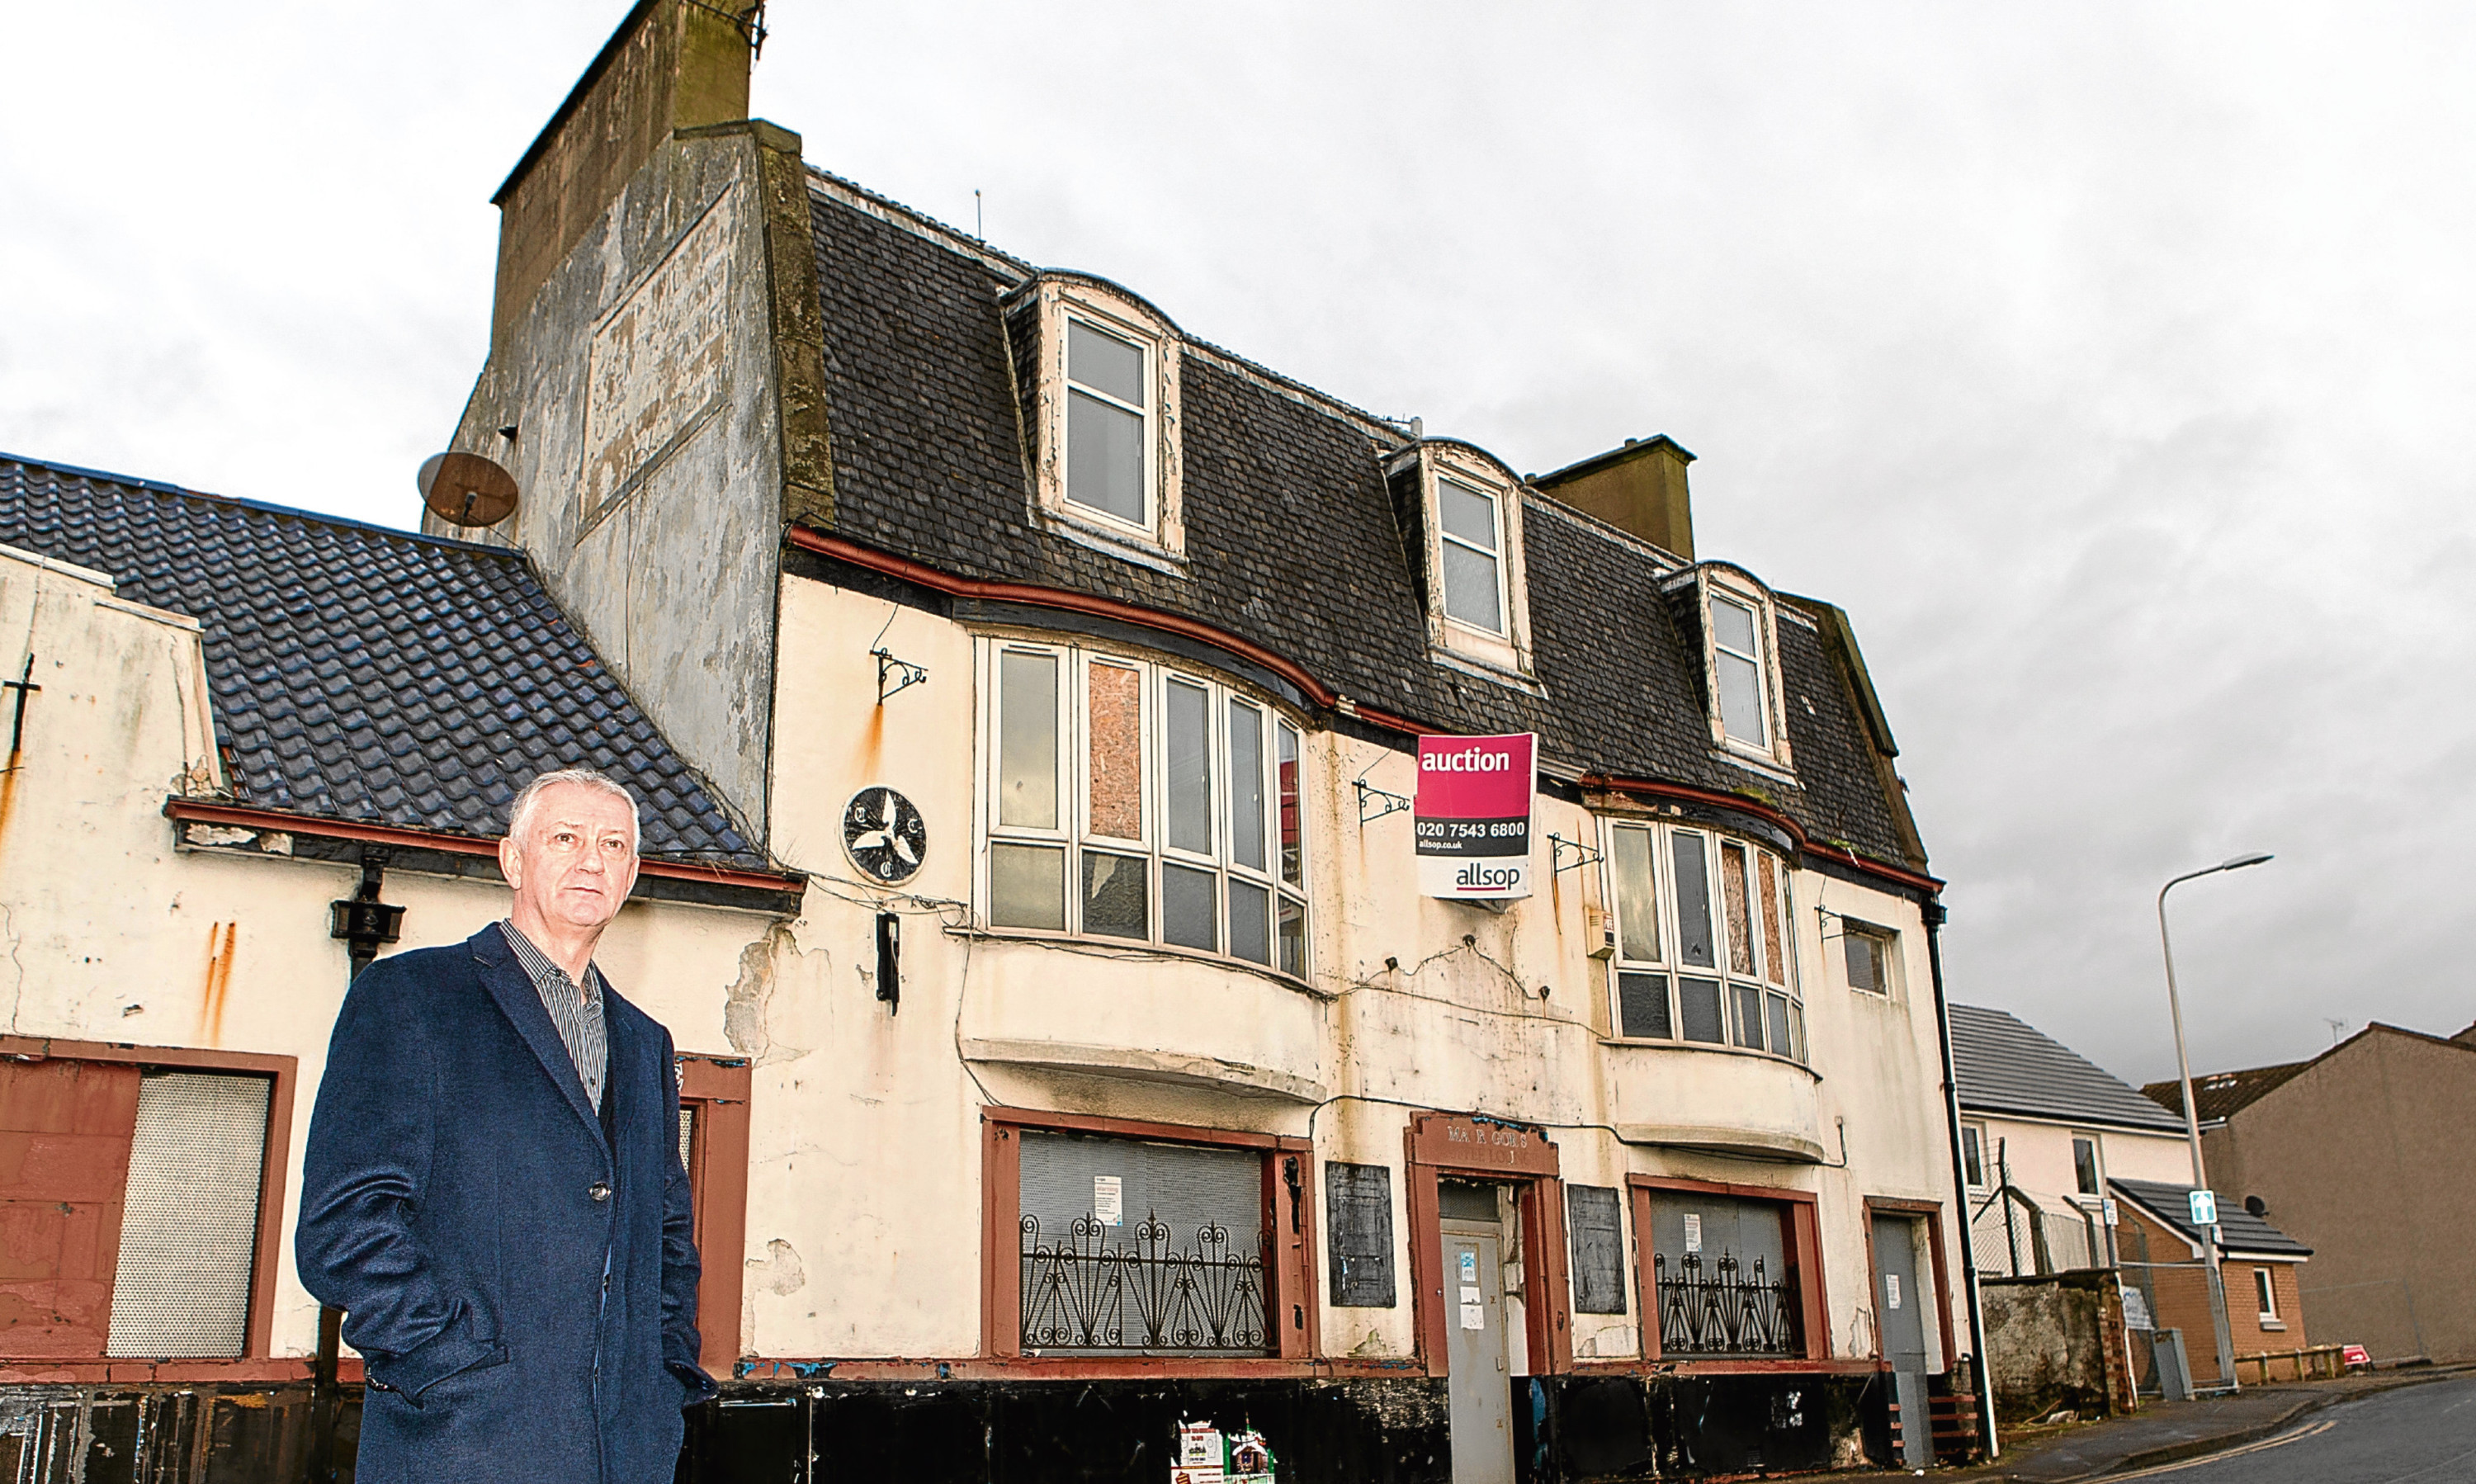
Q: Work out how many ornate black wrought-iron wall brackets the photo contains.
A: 4